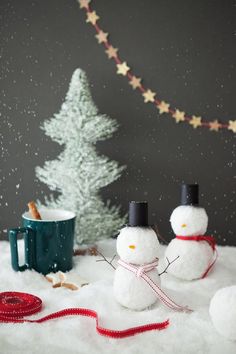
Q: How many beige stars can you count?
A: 12